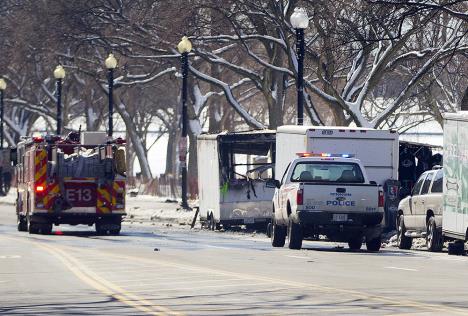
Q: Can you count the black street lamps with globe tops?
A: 5